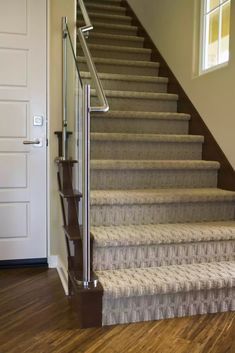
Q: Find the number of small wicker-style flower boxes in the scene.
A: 0